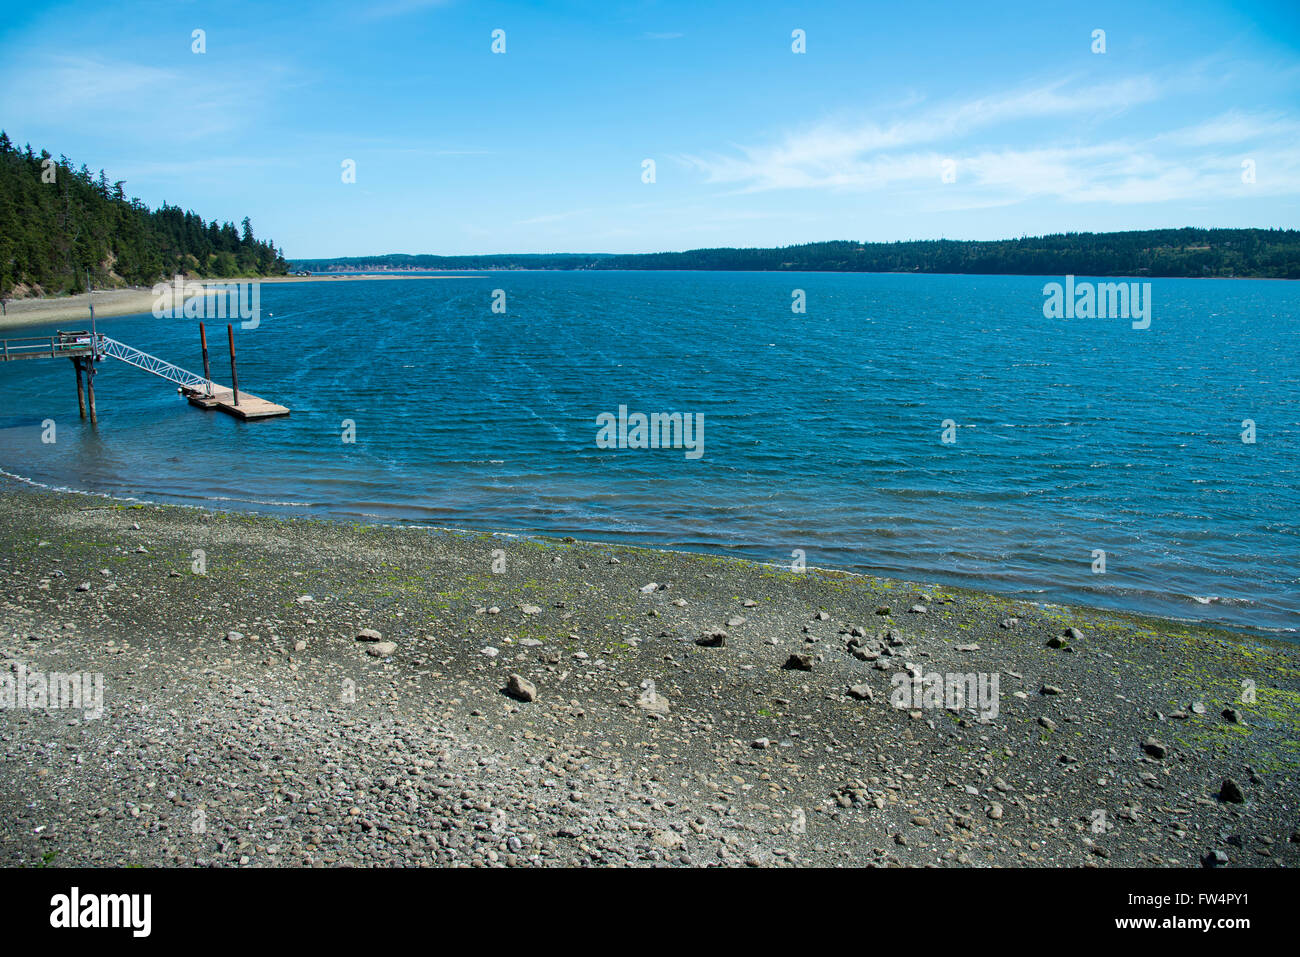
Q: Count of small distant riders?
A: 0